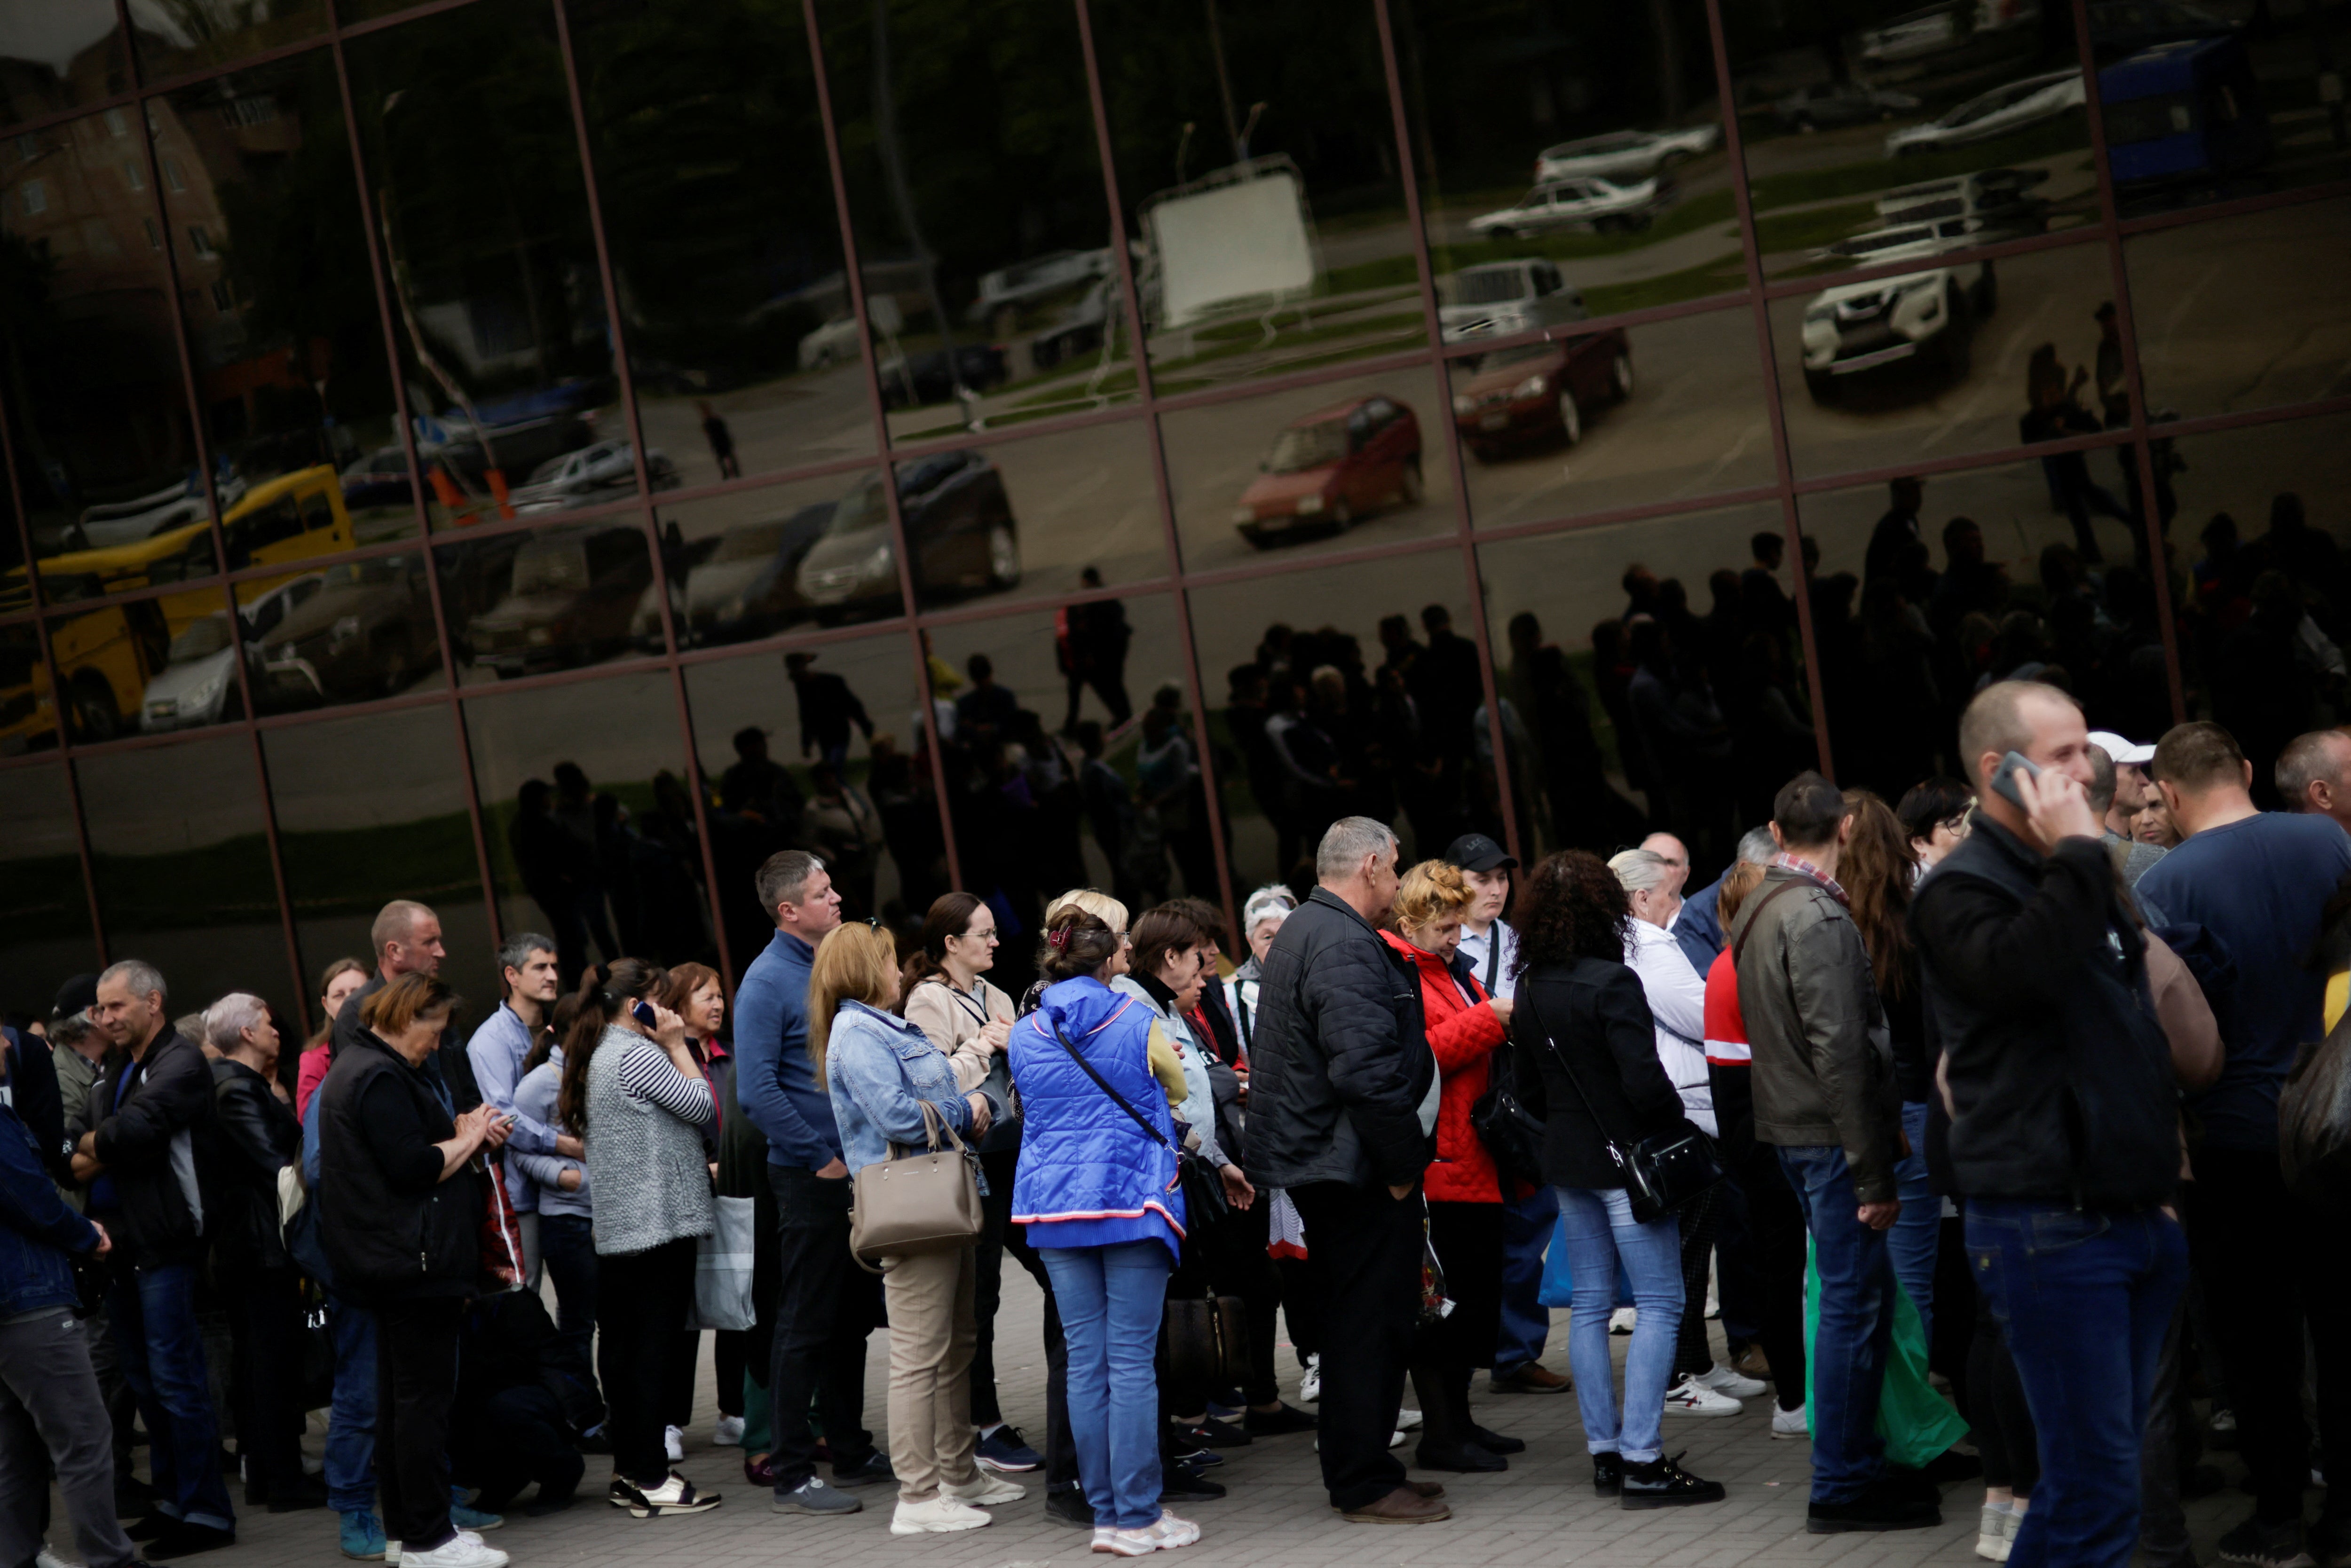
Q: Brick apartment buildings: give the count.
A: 1